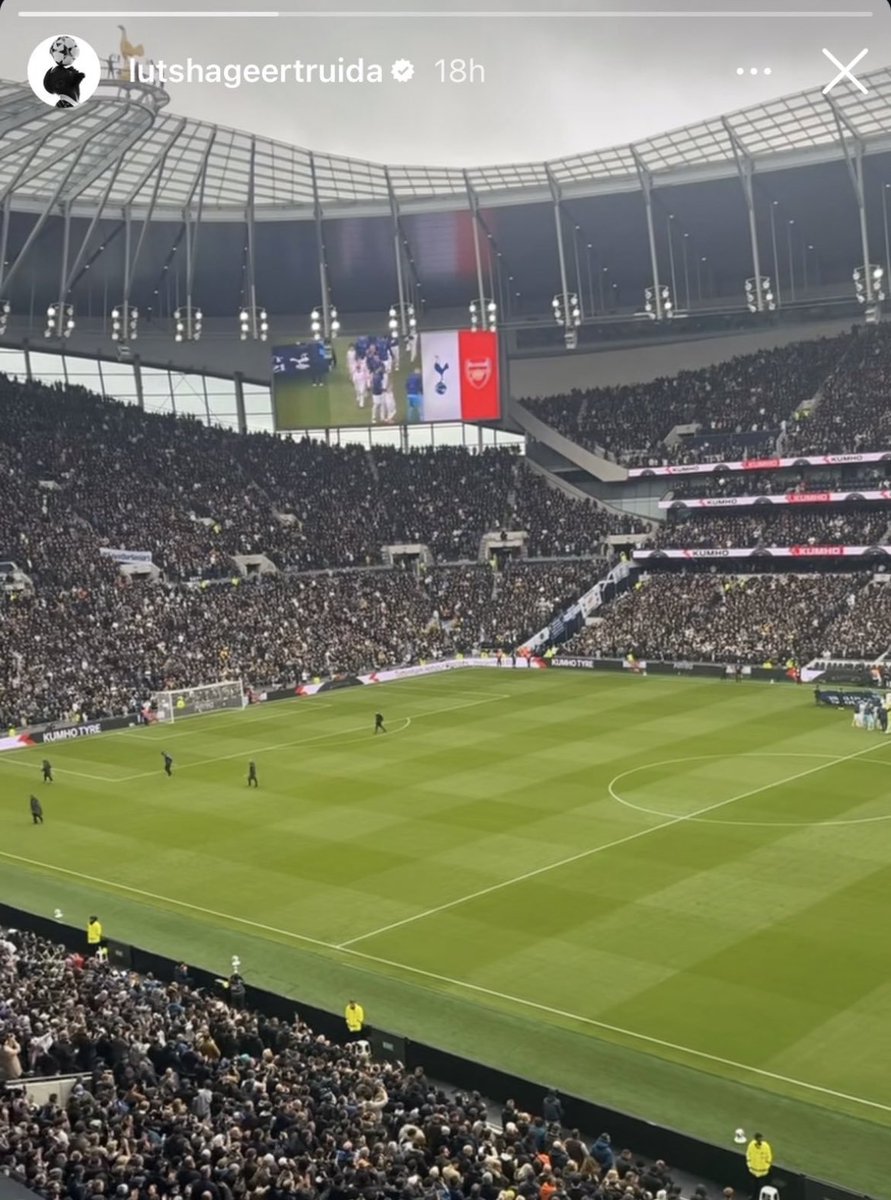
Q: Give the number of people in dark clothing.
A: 5